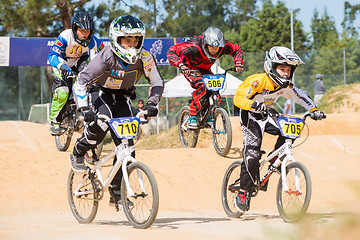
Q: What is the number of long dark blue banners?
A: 1